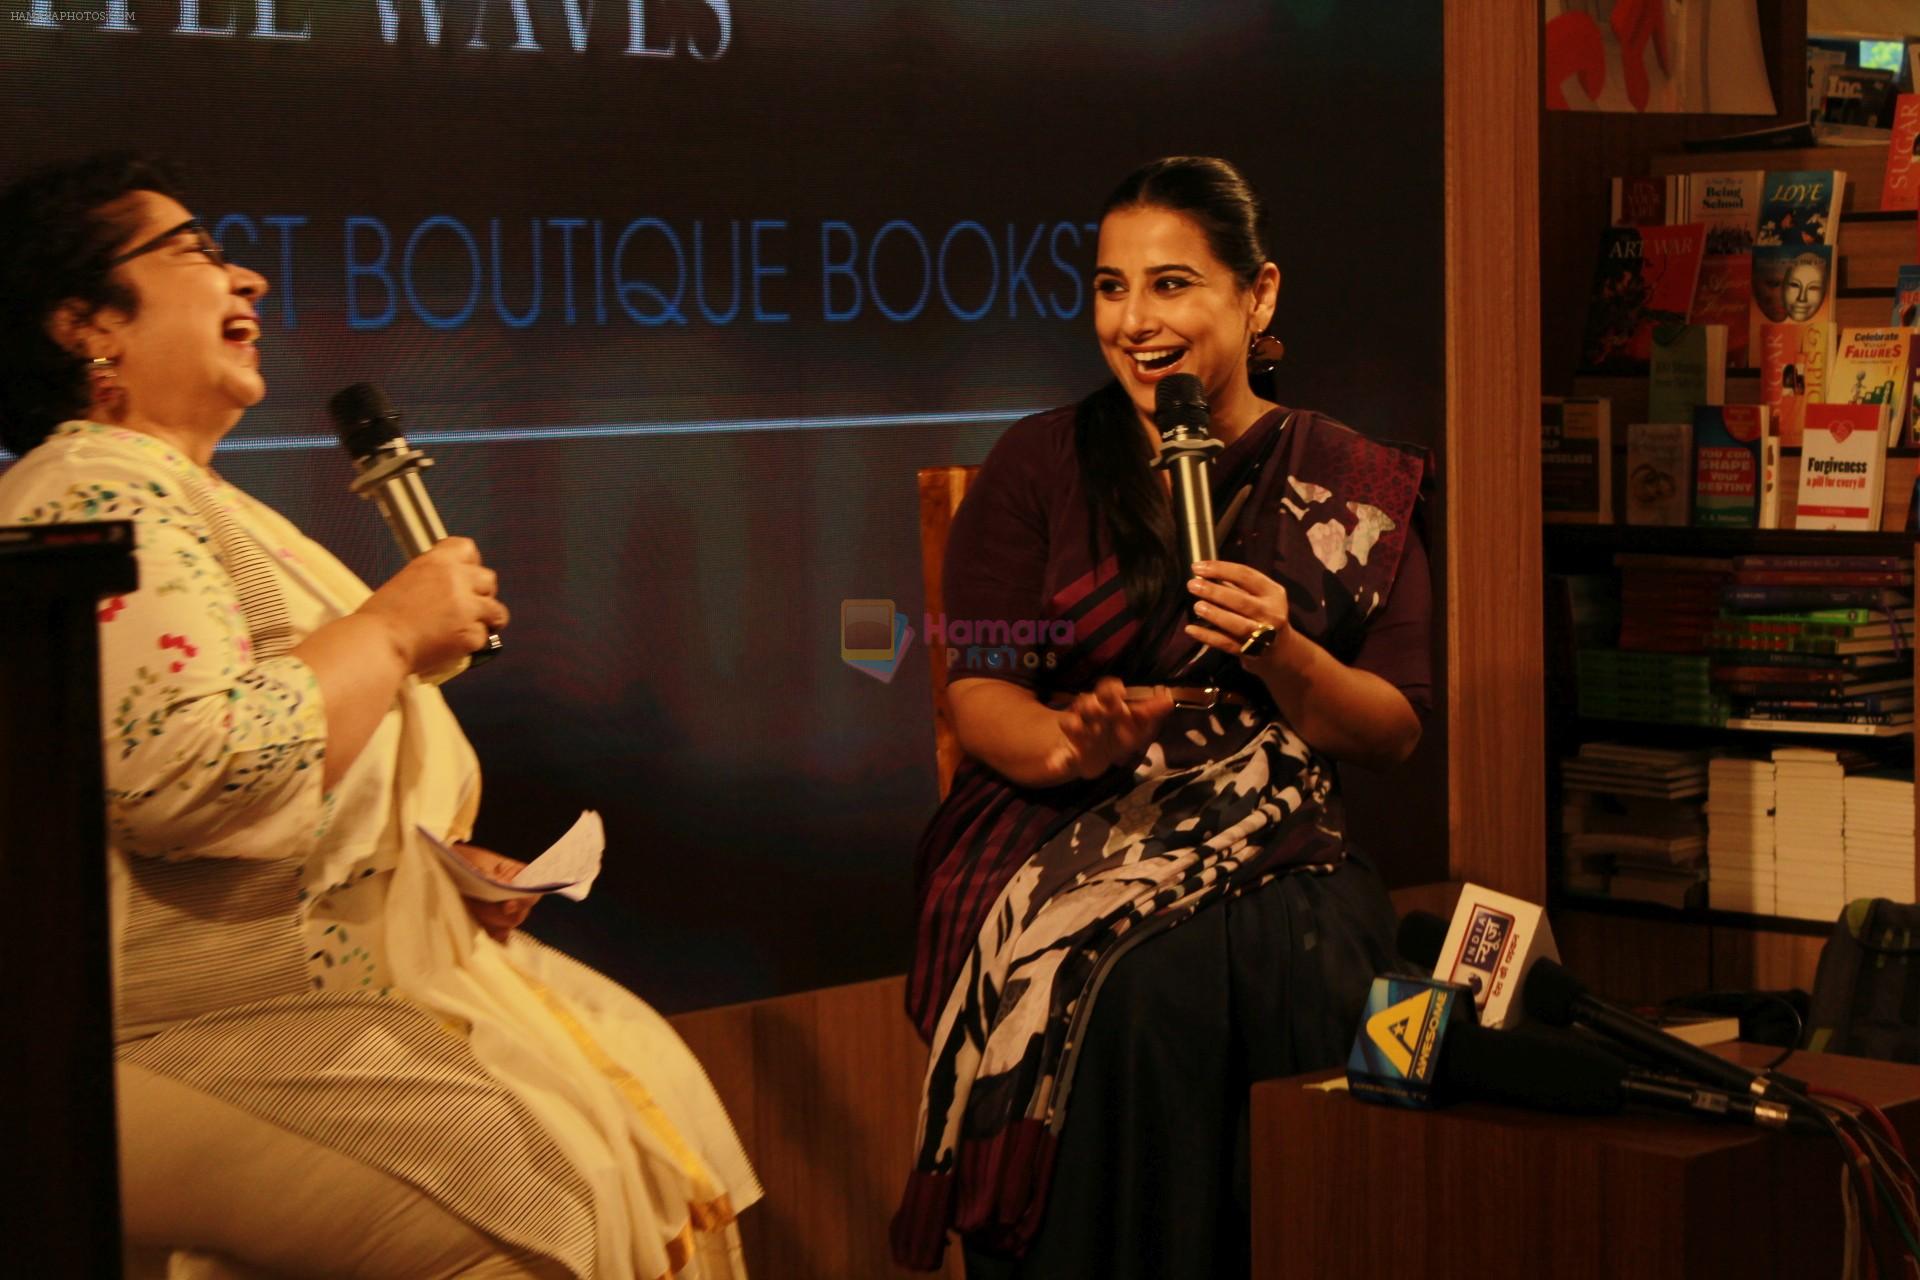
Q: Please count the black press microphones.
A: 2